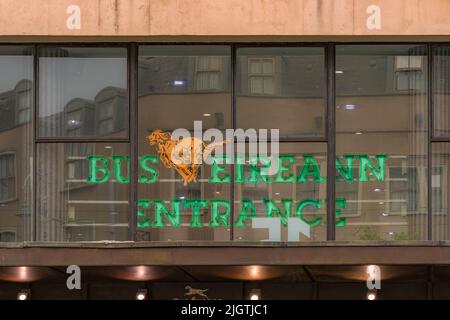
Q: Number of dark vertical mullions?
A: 5